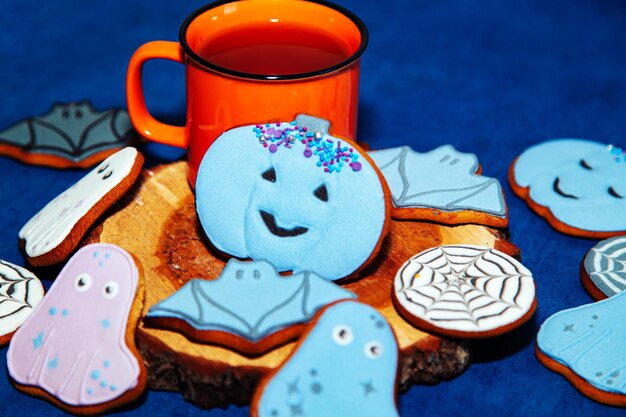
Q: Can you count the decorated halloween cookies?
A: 12